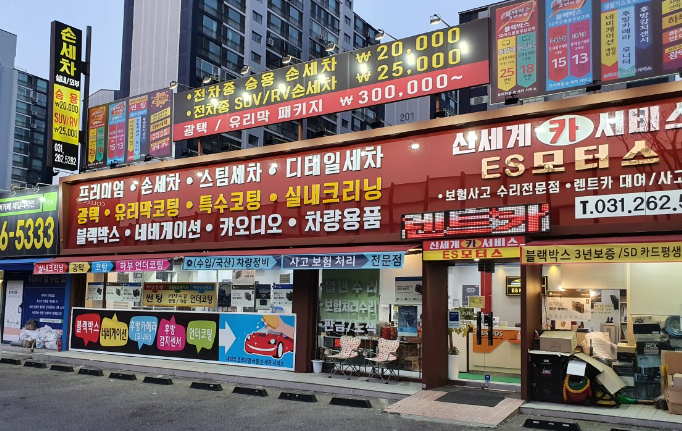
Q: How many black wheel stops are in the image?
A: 12